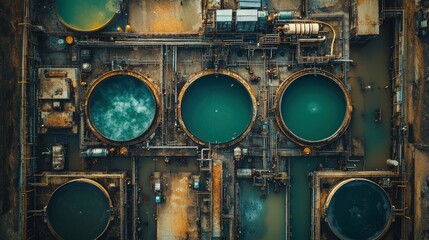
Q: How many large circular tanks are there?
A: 6